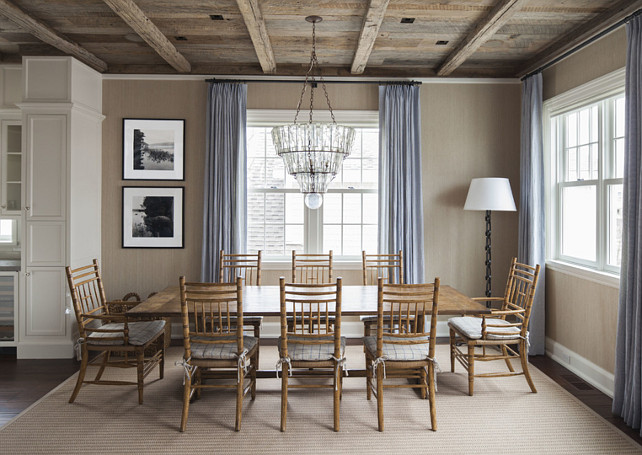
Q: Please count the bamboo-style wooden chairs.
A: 8